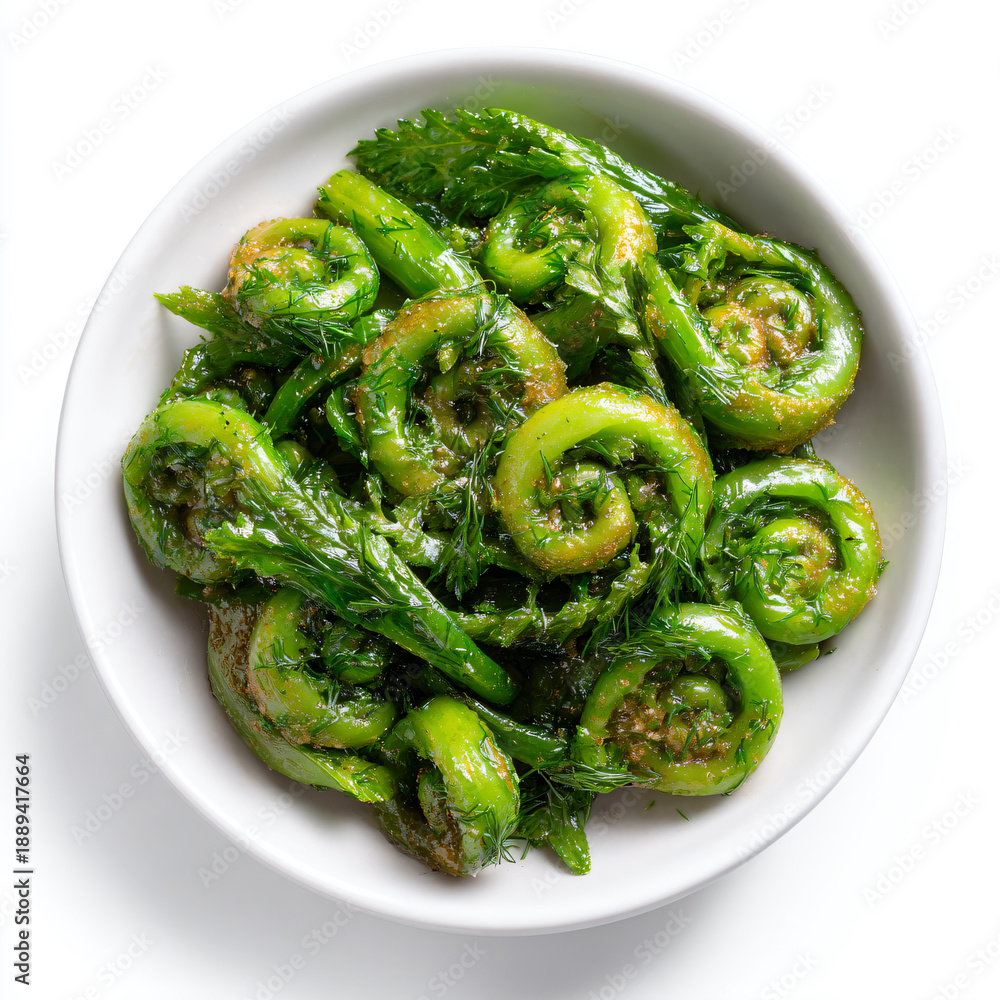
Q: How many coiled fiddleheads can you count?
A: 10